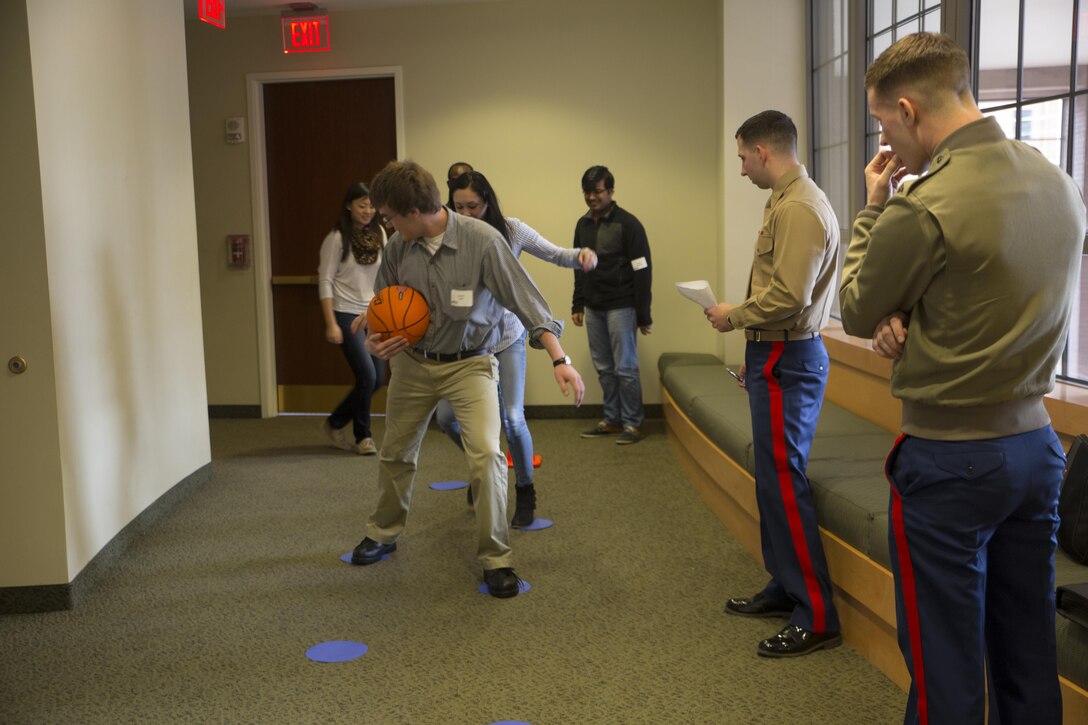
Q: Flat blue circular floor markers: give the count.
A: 6